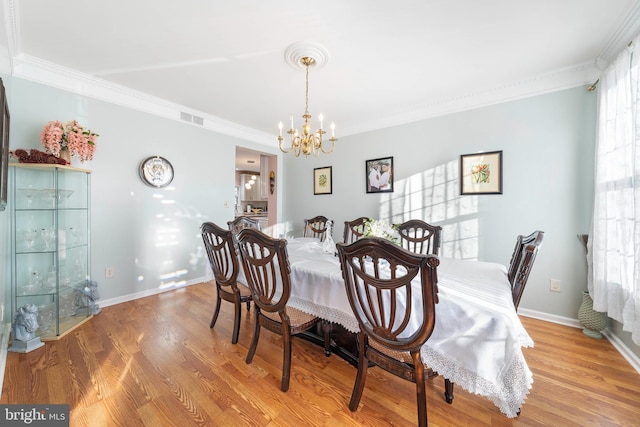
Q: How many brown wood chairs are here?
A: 8